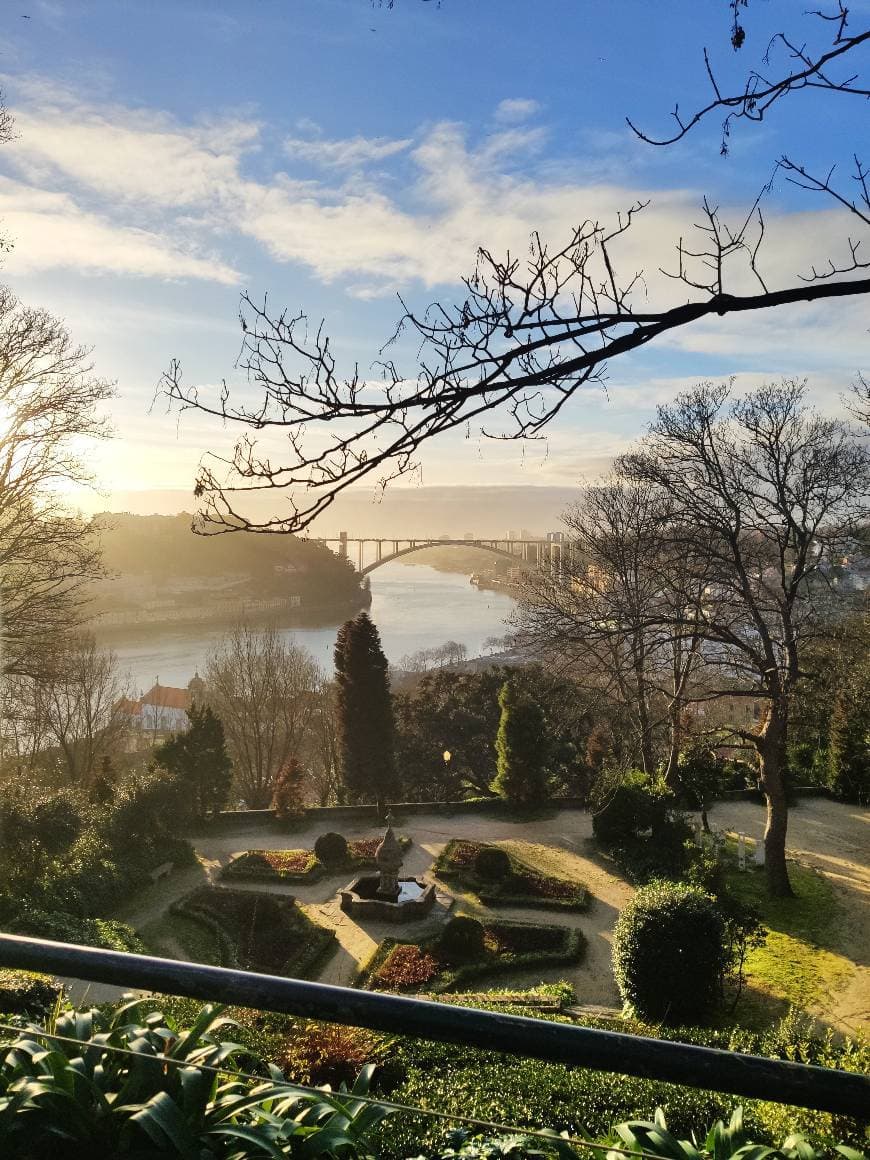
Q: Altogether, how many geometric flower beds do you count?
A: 4